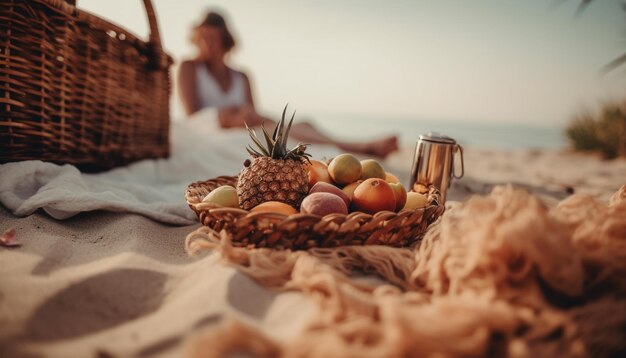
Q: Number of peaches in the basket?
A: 2